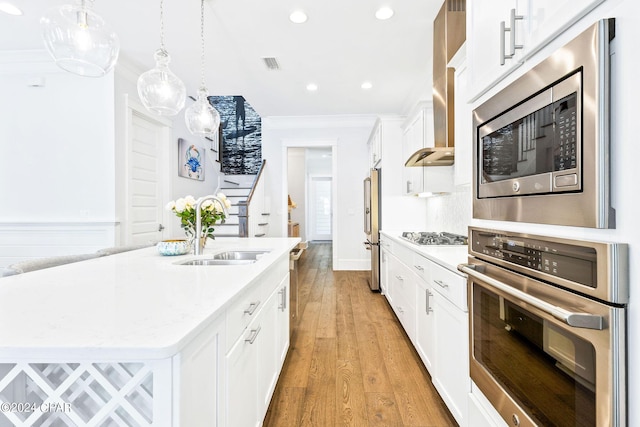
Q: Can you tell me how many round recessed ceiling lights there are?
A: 5